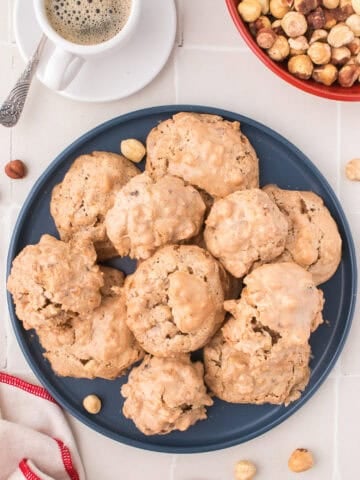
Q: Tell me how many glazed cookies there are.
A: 11